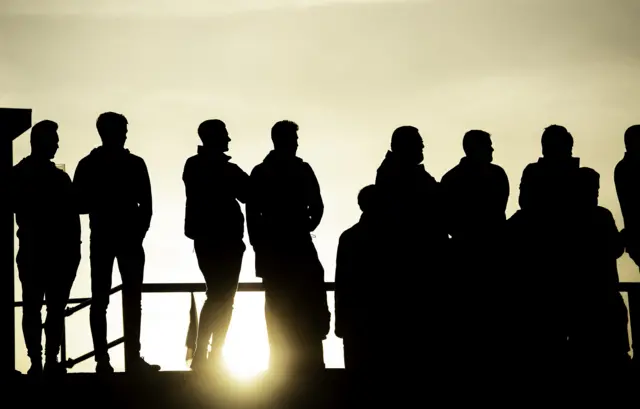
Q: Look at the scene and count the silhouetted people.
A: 10